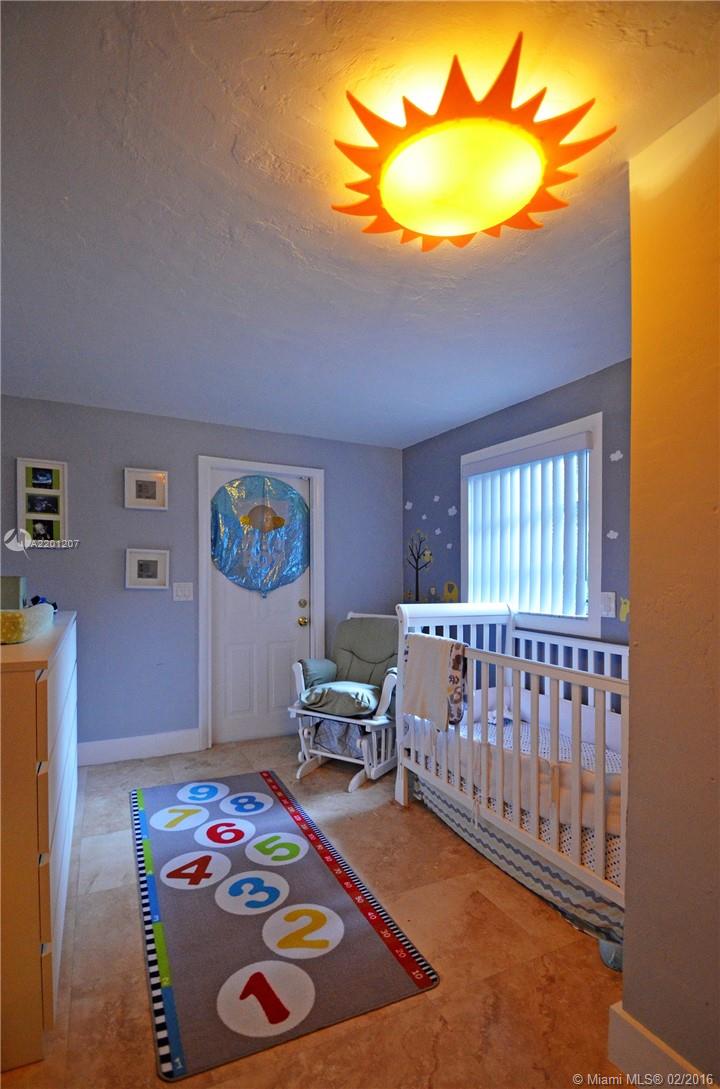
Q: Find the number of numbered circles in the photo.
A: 9